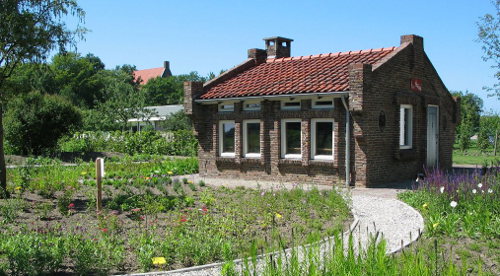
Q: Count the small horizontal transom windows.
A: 4